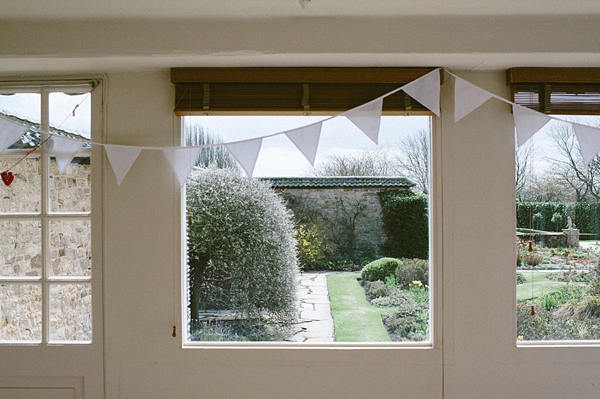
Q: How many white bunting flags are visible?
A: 11